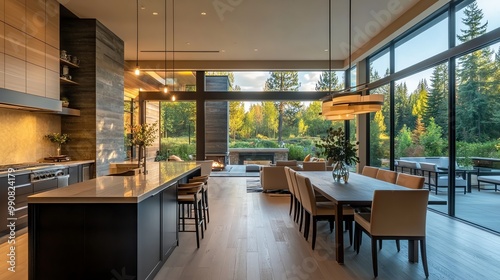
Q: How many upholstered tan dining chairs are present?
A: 7